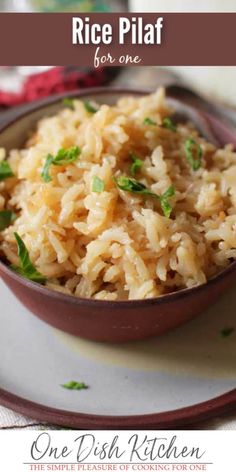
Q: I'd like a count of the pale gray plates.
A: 1